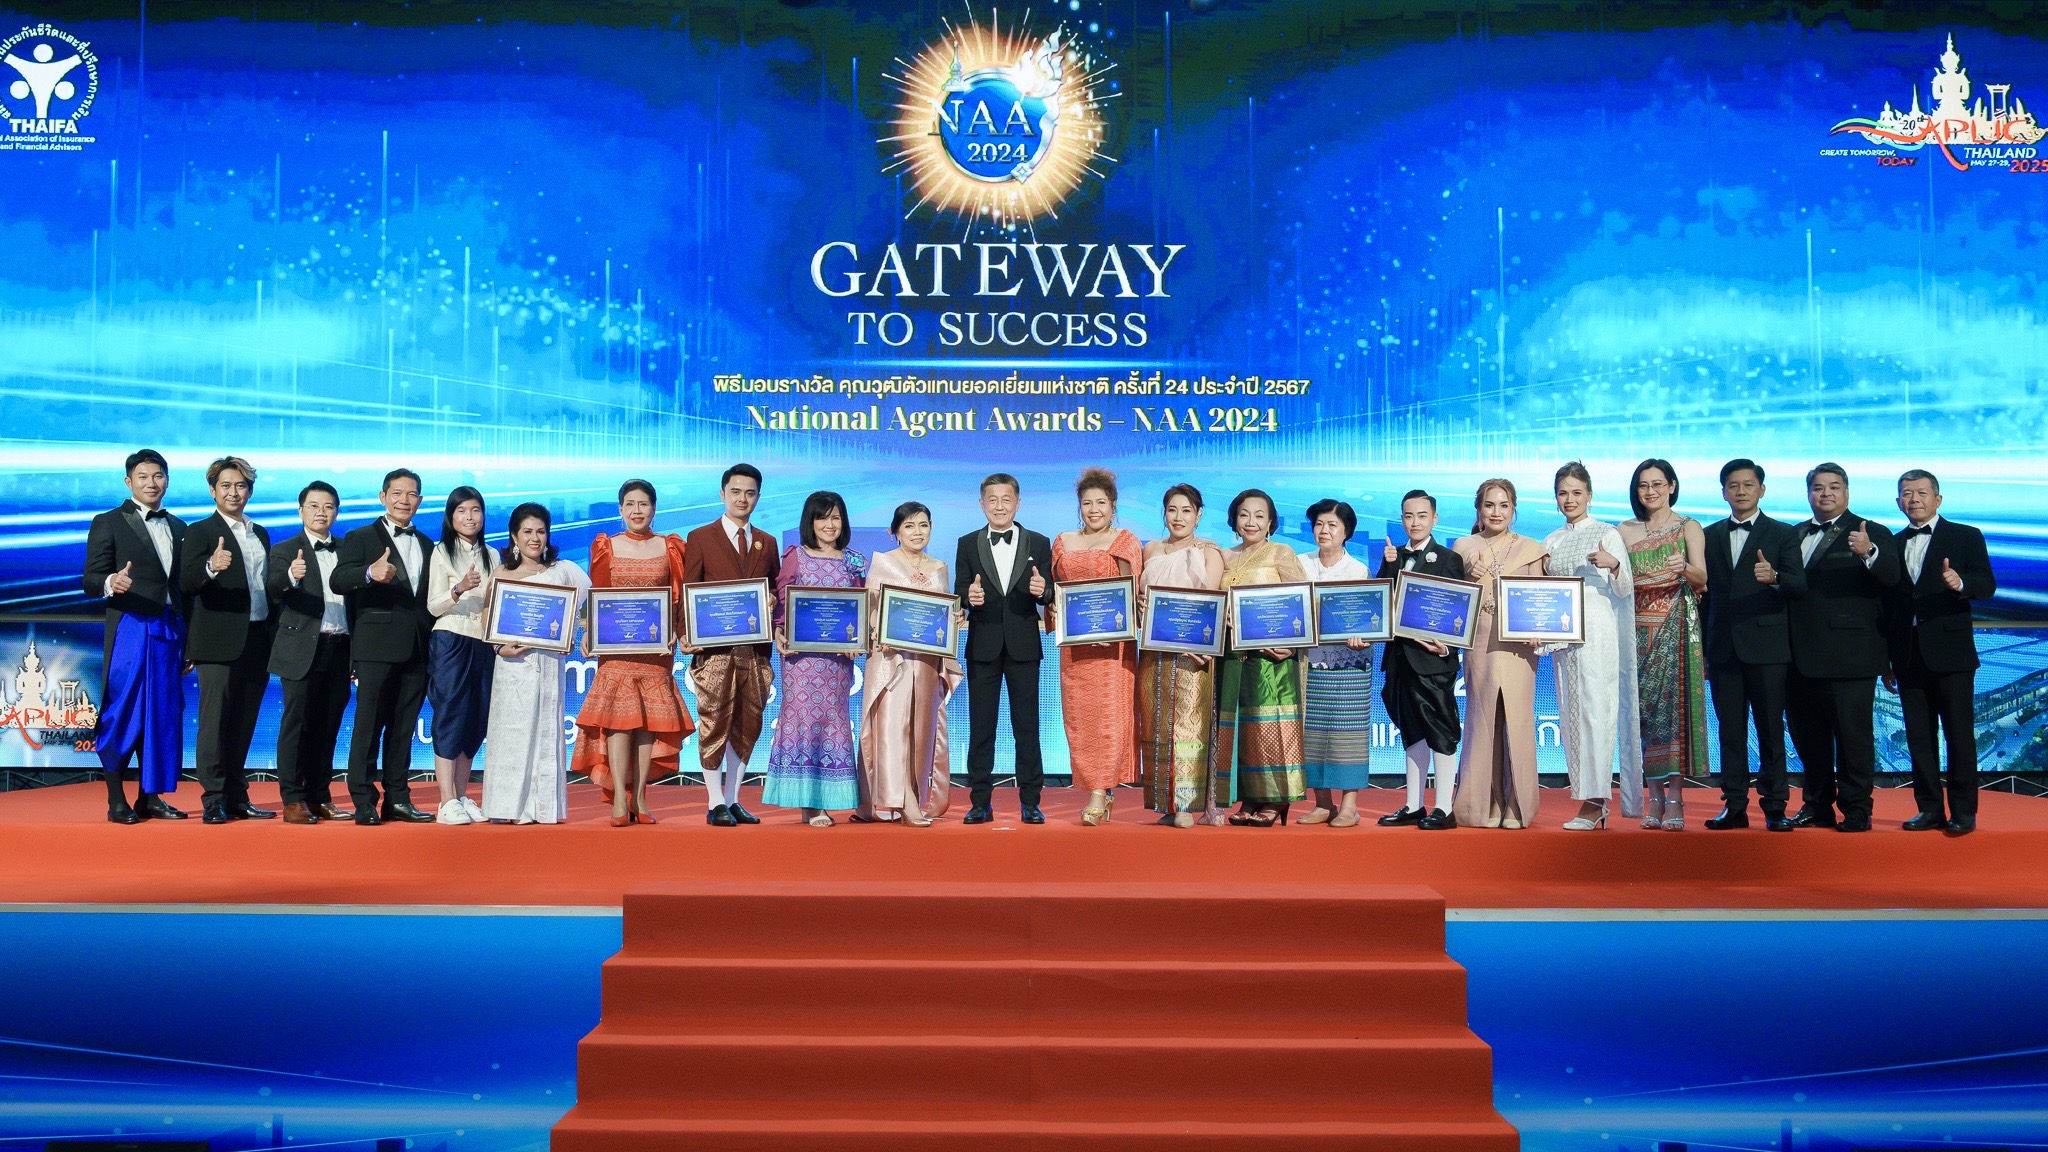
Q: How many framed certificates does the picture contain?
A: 11